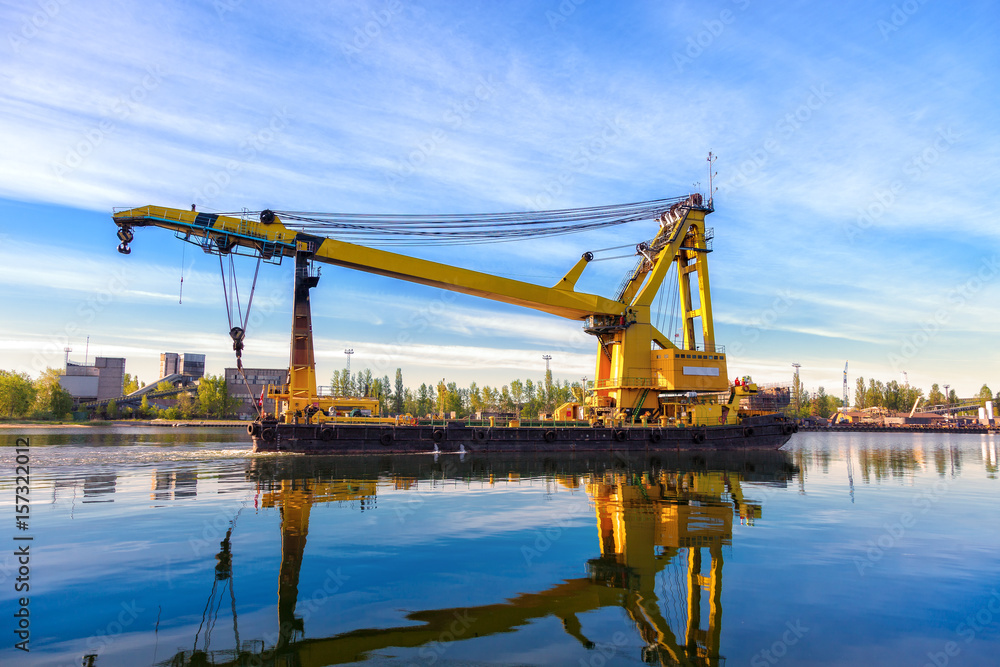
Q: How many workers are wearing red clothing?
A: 2